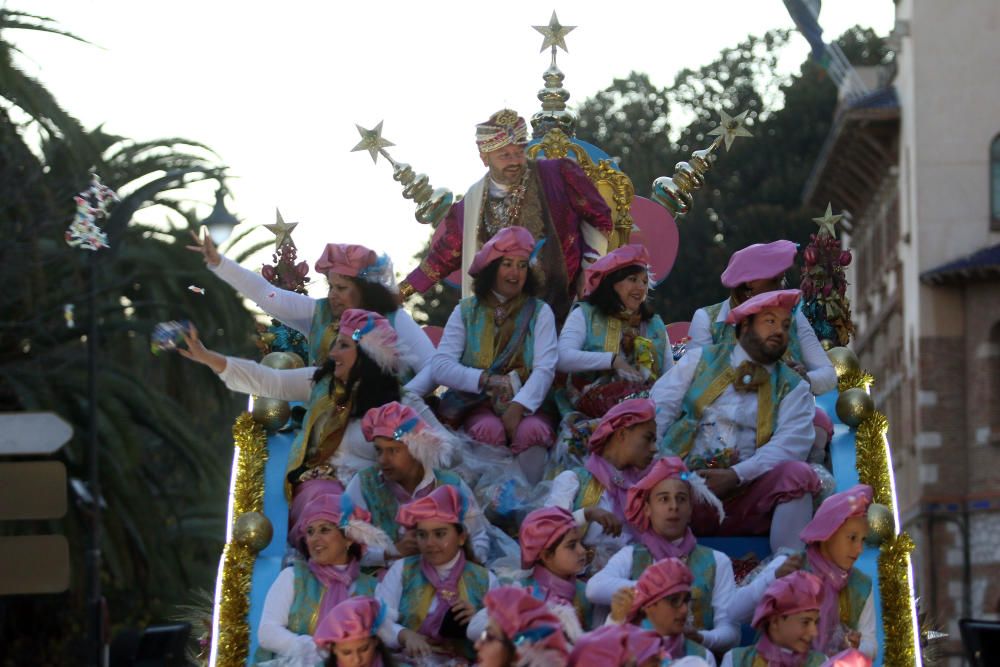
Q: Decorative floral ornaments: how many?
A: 2